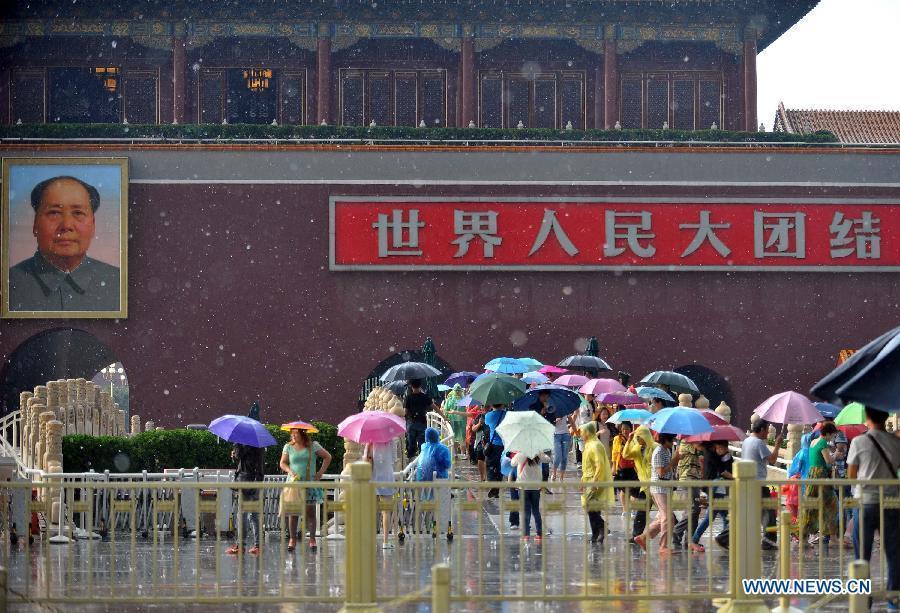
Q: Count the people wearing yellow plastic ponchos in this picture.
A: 2